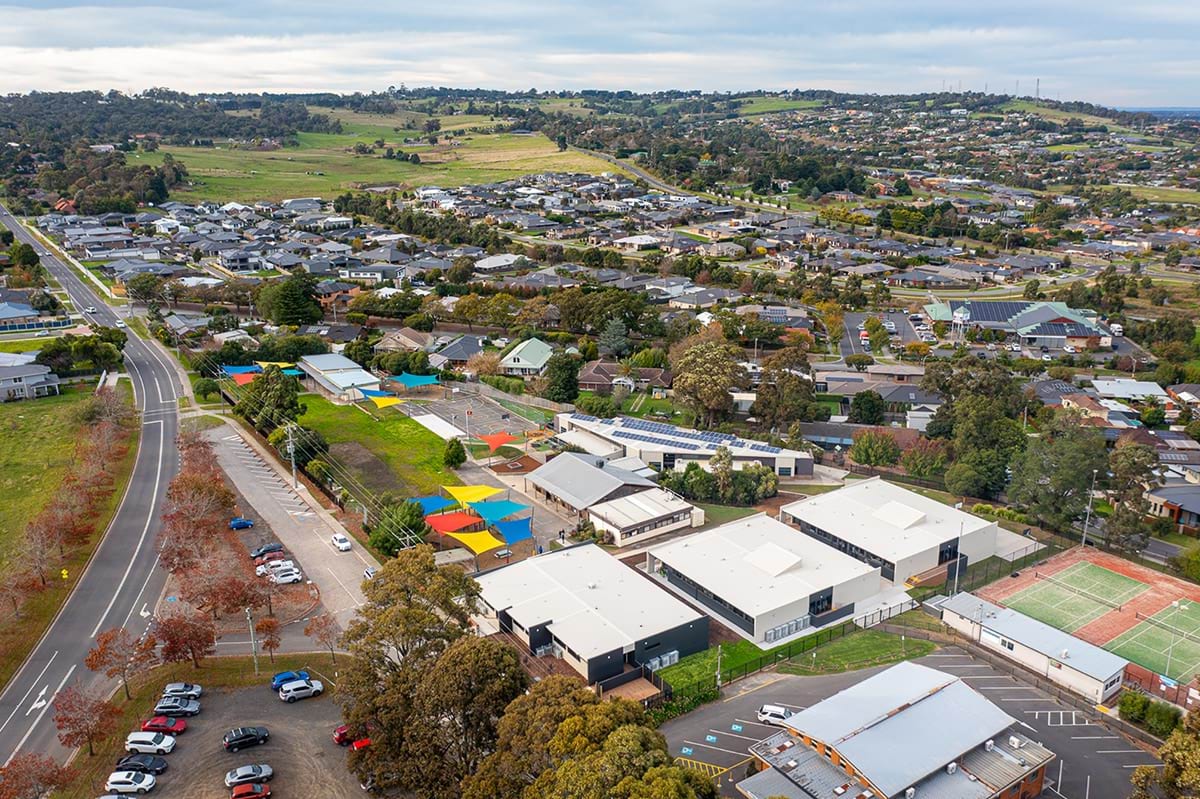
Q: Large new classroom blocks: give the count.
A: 3